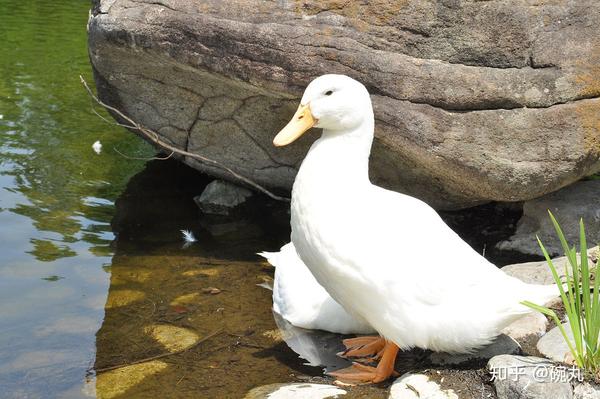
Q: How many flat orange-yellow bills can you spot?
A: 1